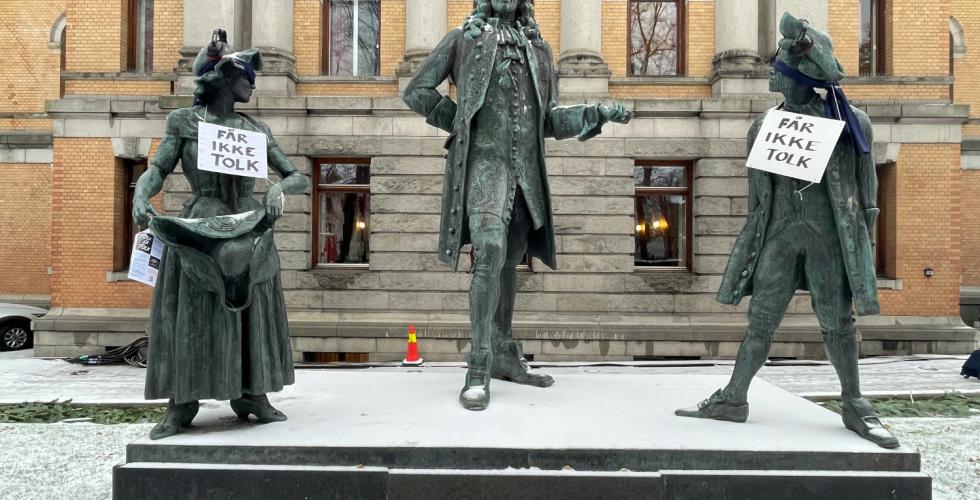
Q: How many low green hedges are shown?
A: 2